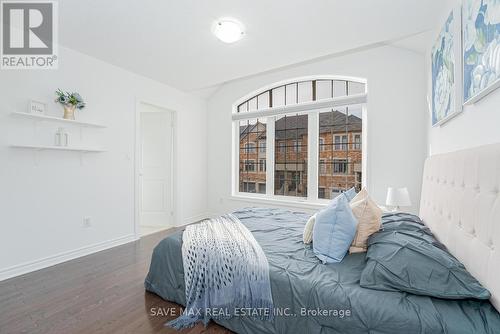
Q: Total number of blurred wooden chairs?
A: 0